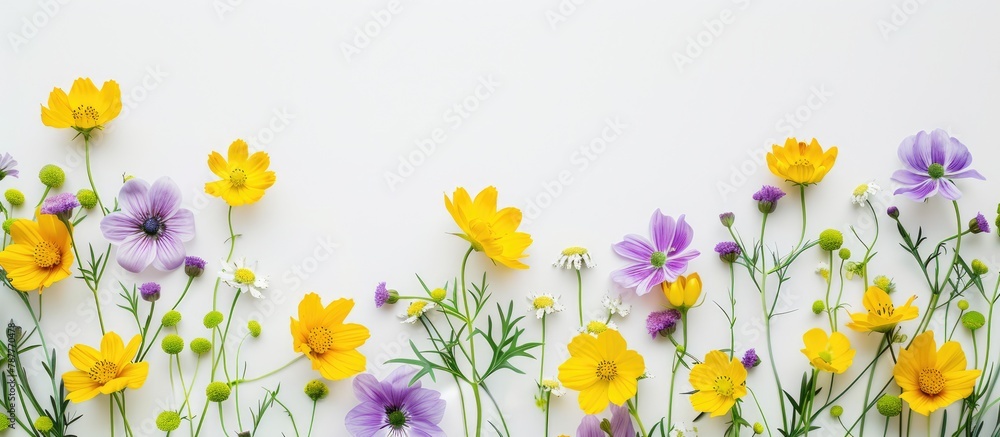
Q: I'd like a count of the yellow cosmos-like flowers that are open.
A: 12